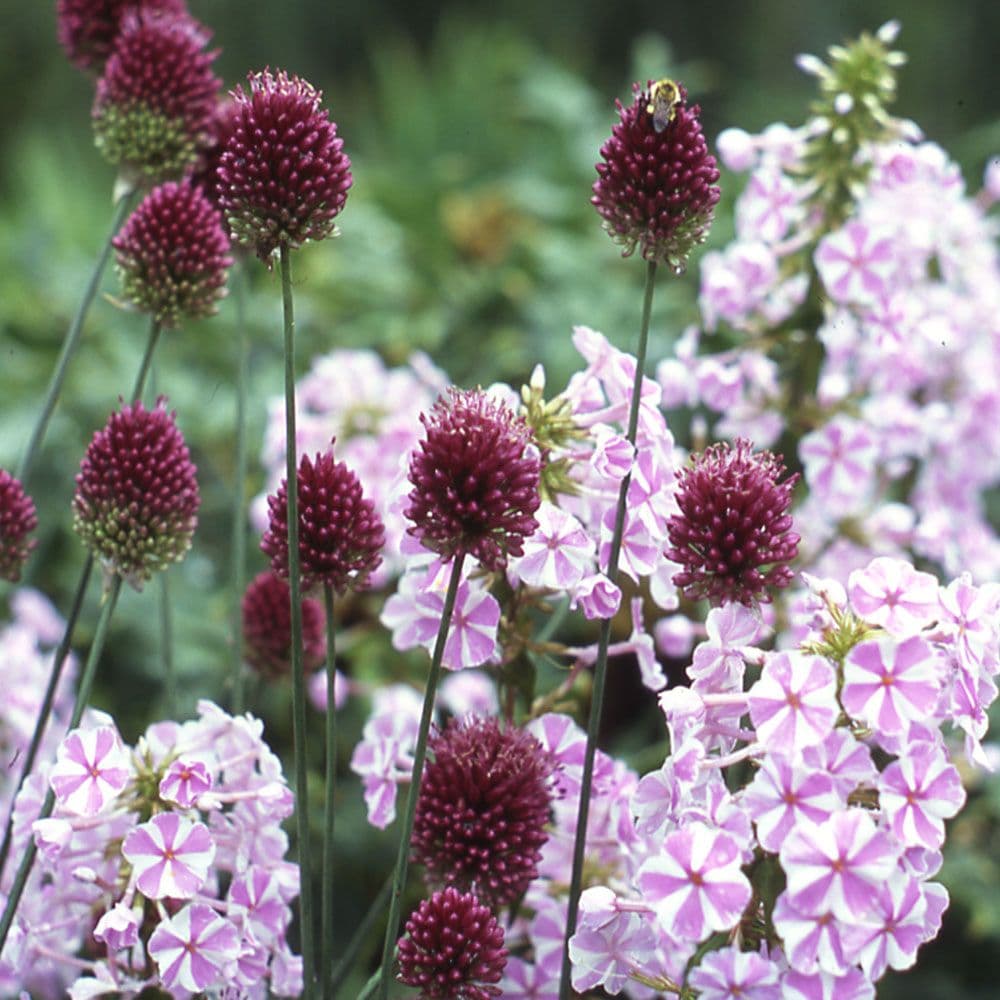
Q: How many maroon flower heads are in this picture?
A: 14